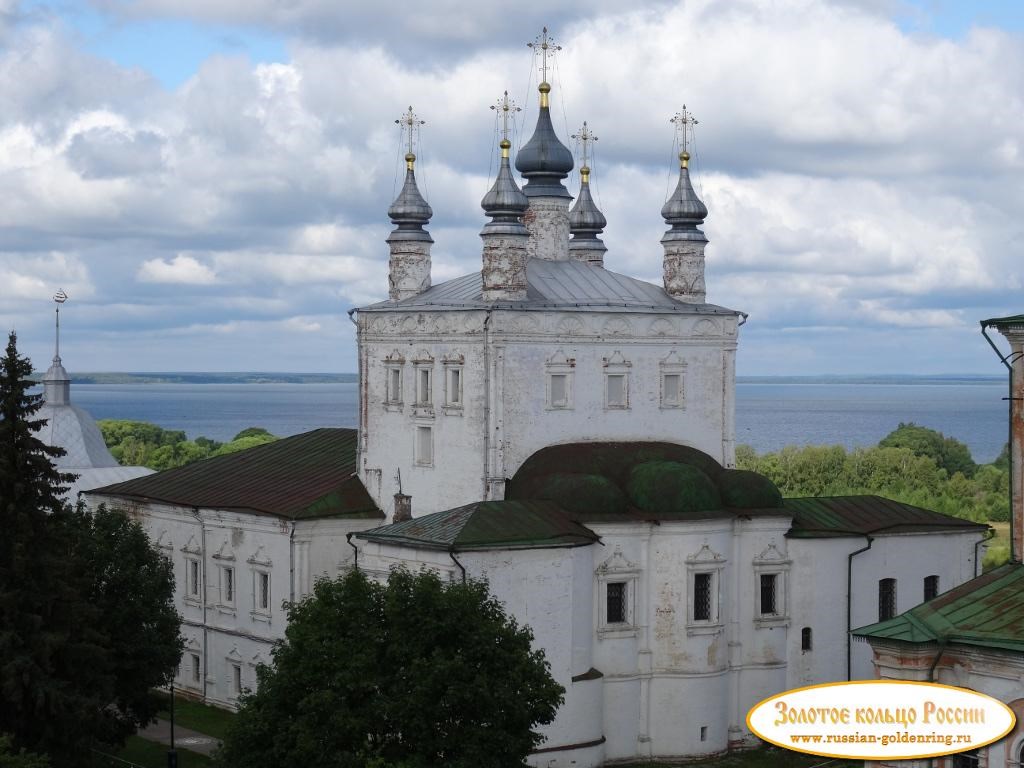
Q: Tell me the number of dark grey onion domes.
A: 5